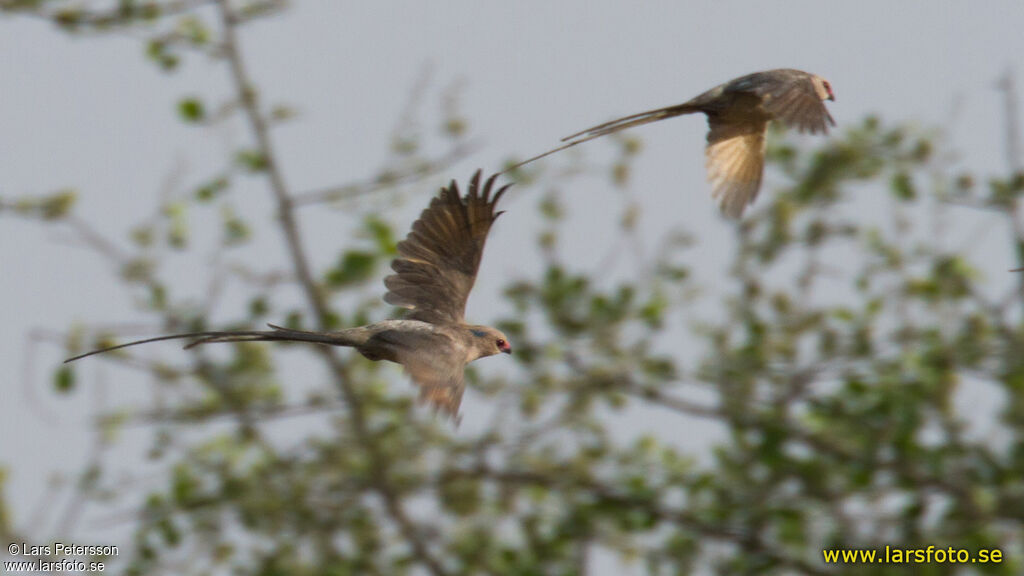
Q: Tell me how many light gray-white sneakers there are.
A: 0